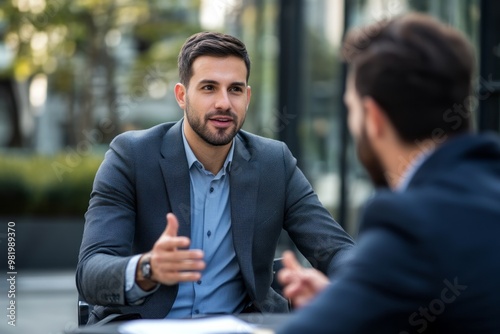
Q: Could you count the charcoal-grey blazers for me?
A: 1